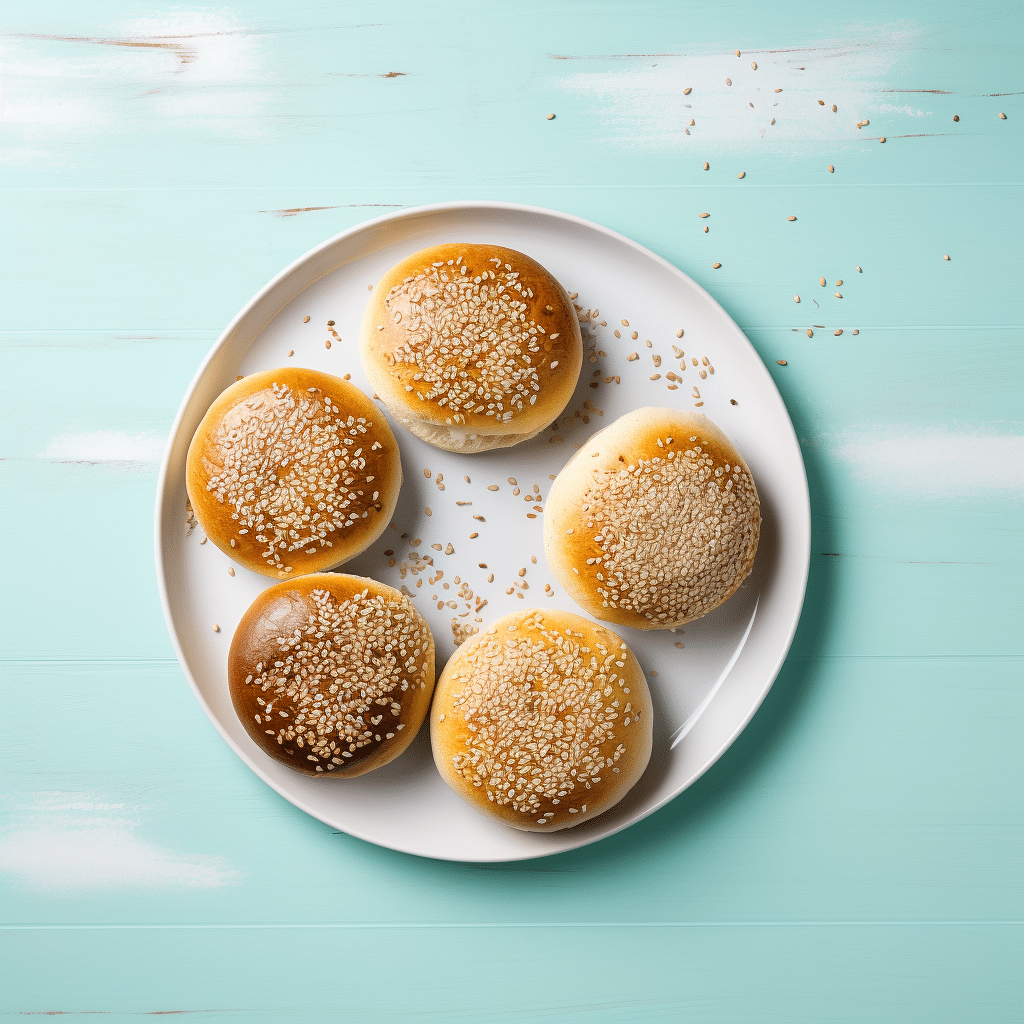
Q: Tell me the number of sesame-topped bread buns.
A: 5